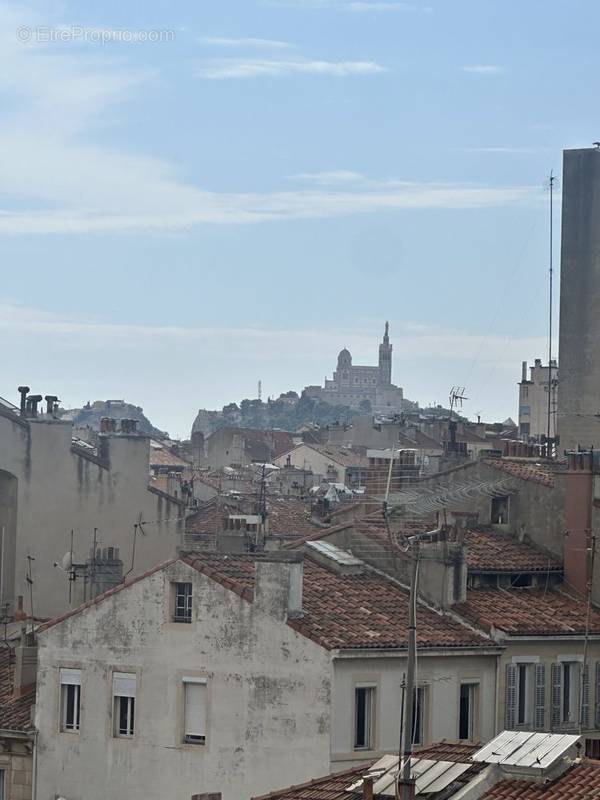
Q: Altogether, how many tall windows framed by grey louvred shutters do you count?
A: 2